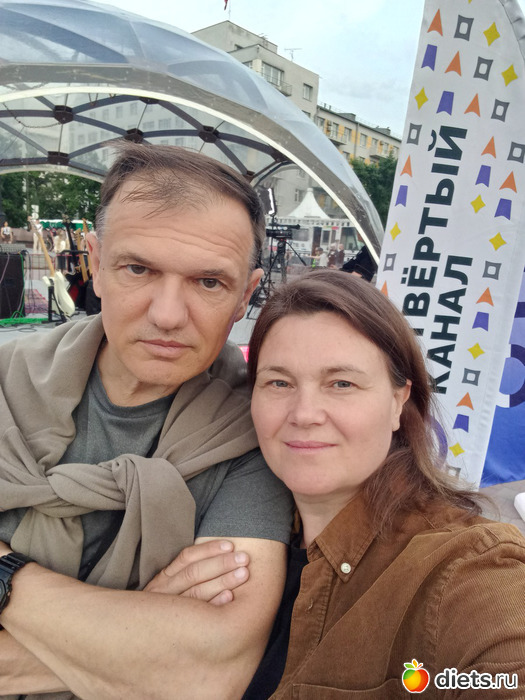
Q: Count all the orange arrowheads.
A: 9